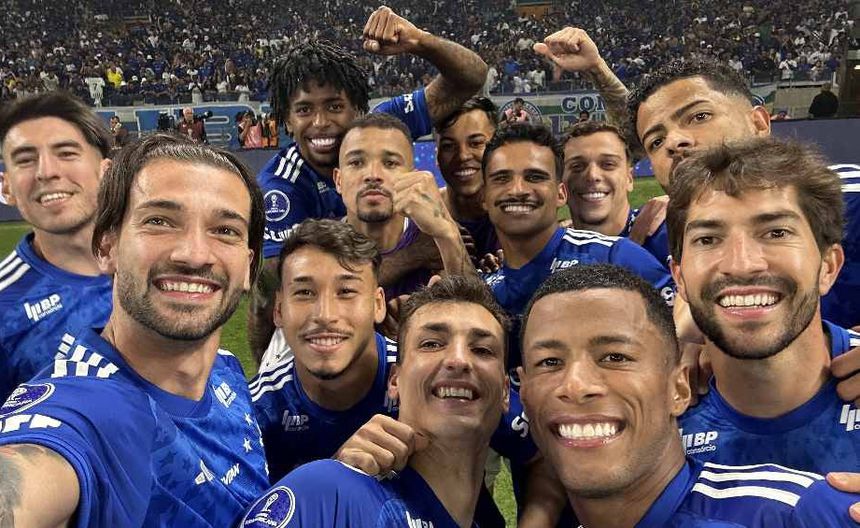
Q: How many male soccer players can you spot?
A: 12